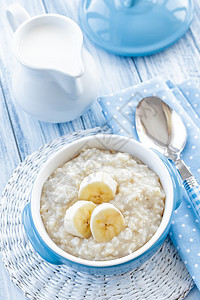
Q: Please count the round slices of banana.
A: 3